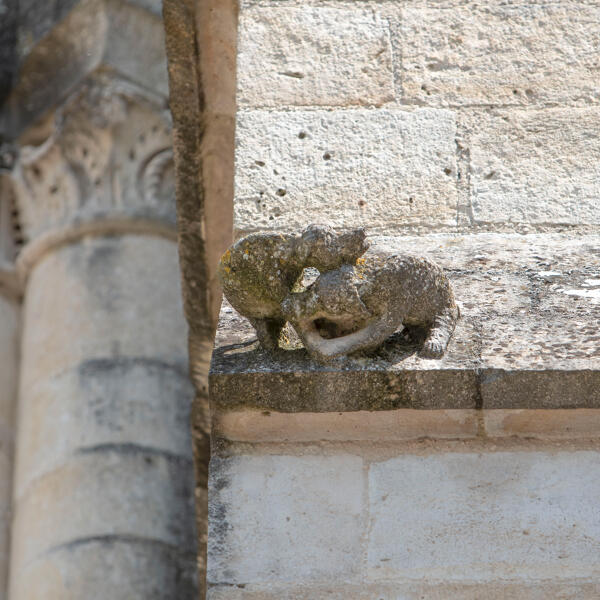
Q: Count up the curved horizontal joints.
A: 3